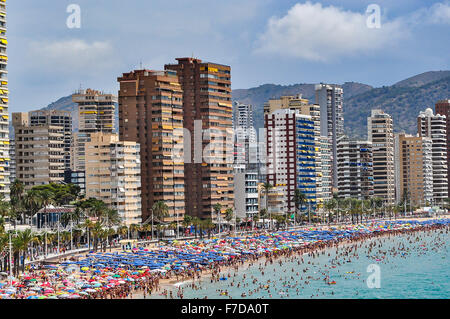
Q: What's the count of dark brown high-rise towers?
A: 2